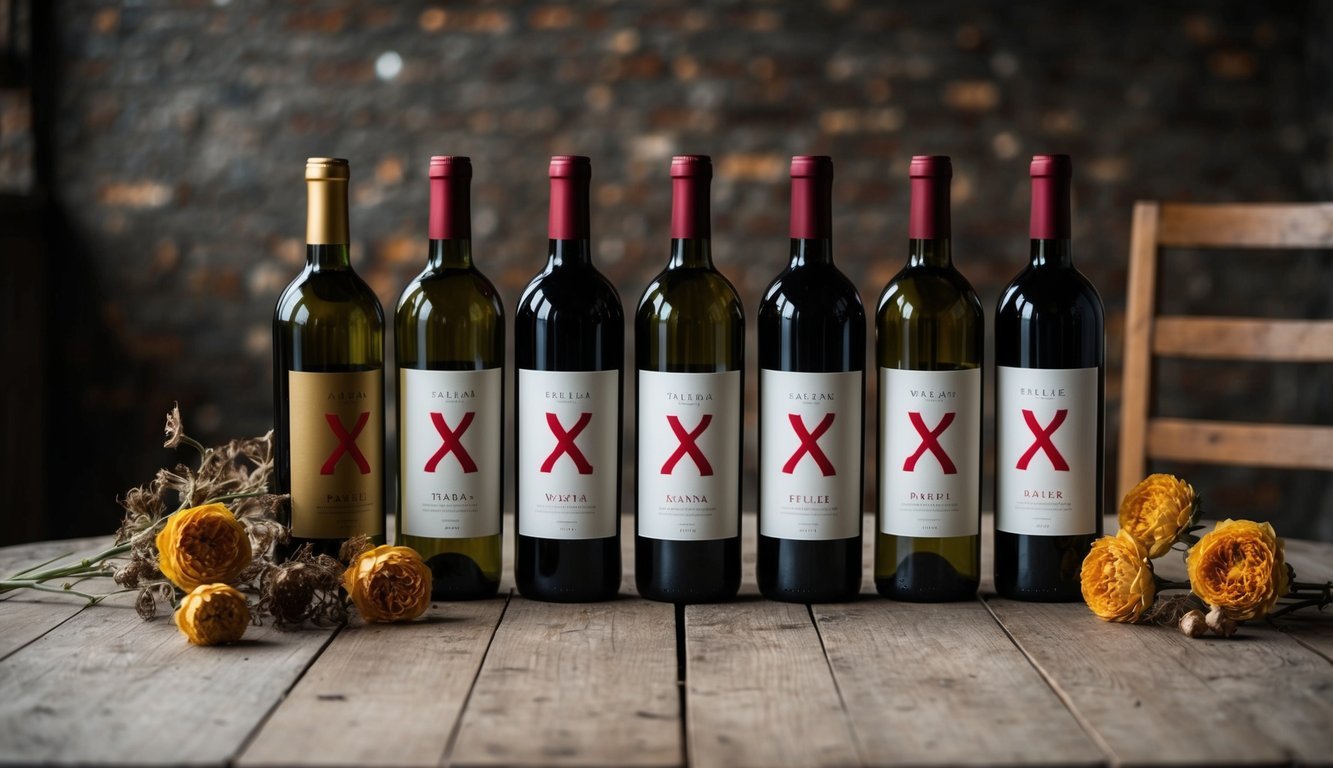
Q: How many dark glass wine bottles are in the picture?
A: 3